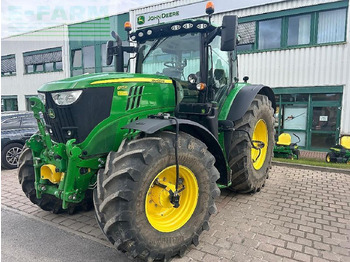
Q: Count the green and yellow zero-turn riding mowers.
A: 2